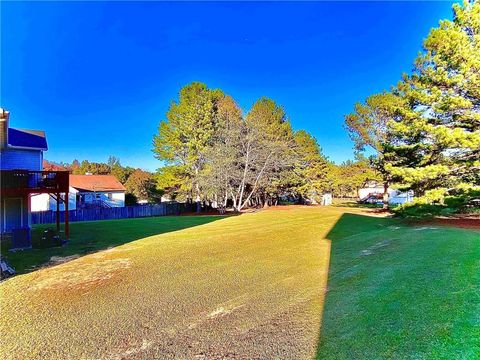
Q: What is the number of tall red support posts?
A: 2